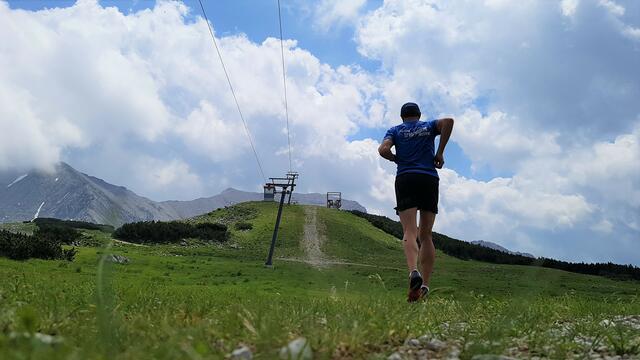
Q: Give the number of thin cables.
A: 2